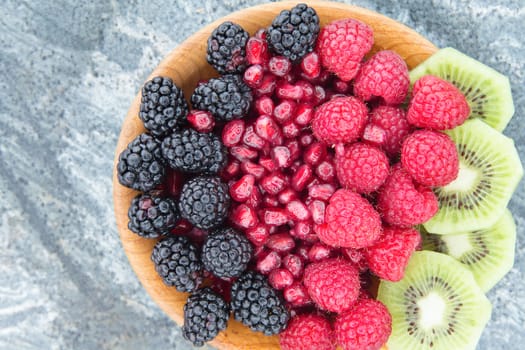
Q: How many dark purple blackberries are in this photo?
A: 12